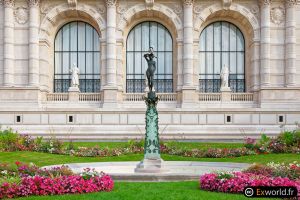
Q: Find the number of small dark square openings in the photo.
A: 4